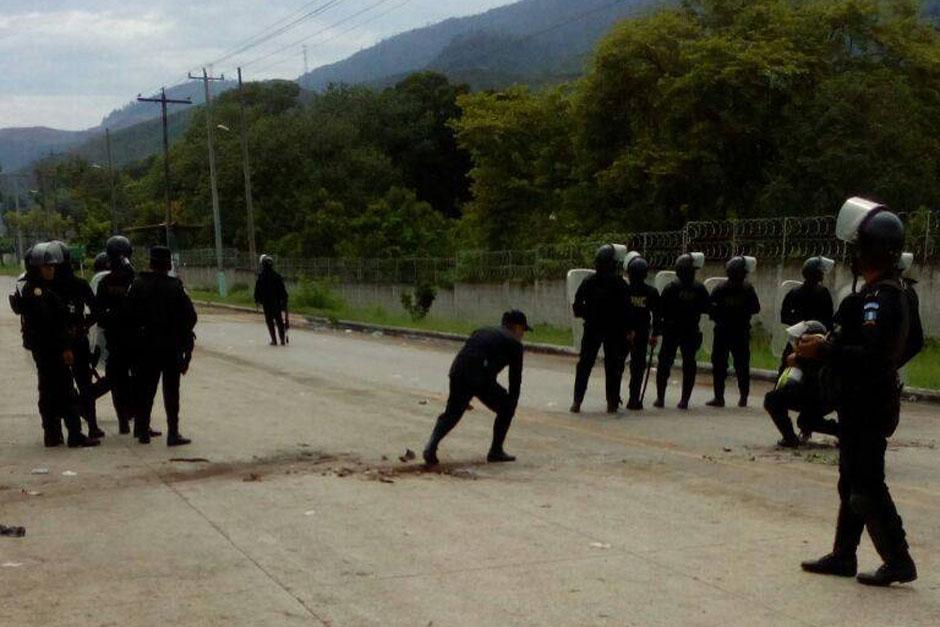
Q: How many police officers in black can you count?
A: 15